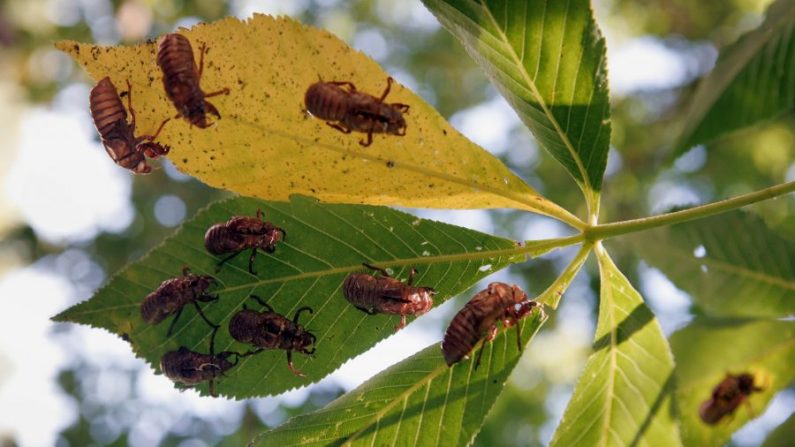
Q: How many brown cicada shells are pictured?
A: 10